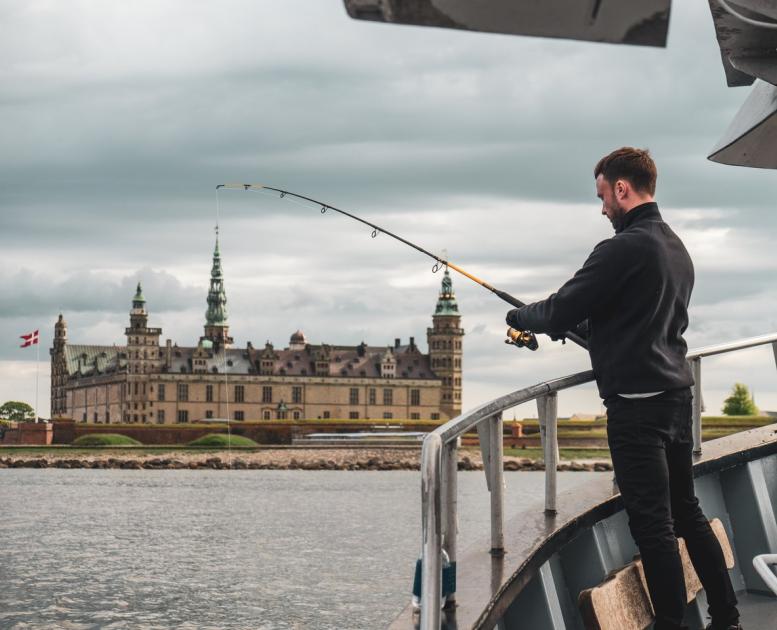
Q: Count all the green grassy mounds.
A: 2